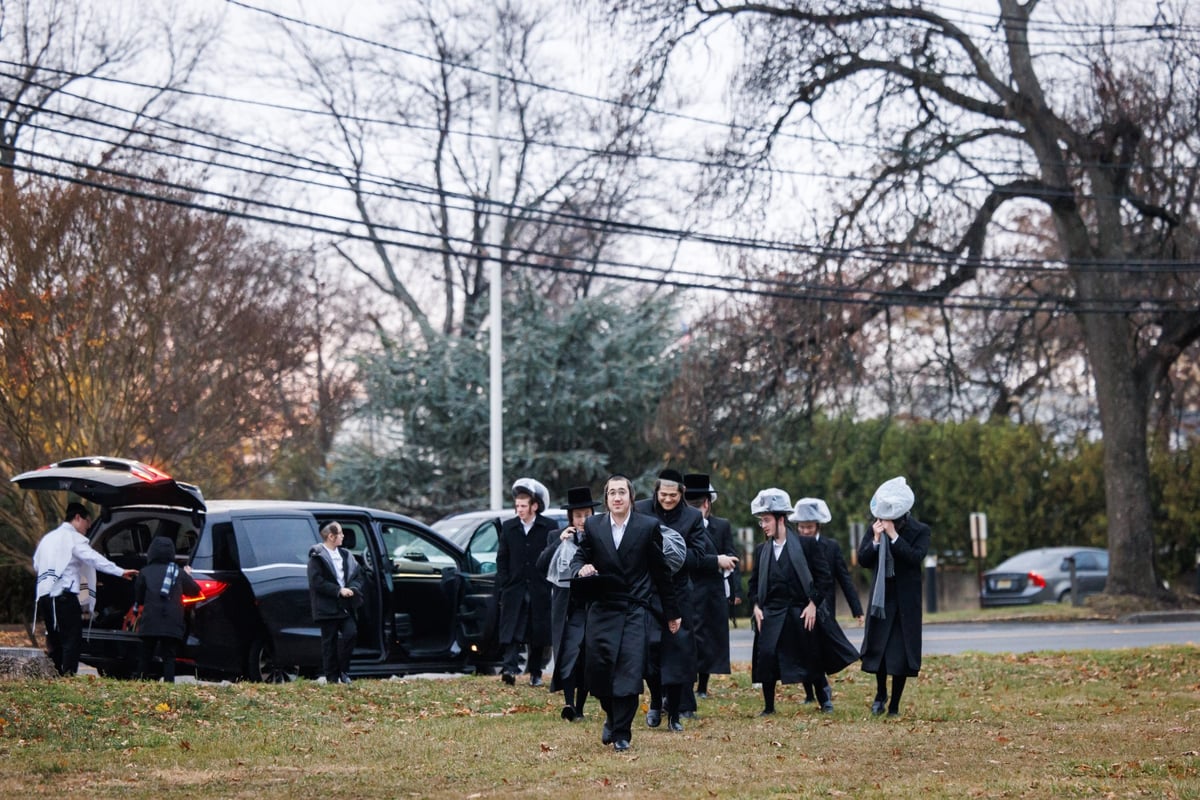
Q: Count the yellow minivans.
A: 0